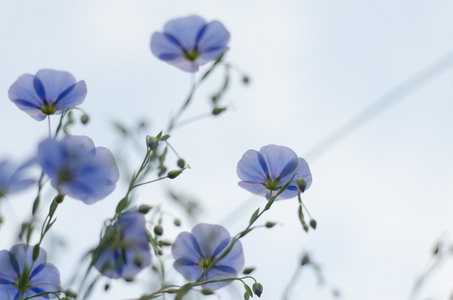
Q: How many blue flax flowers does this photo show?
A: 8